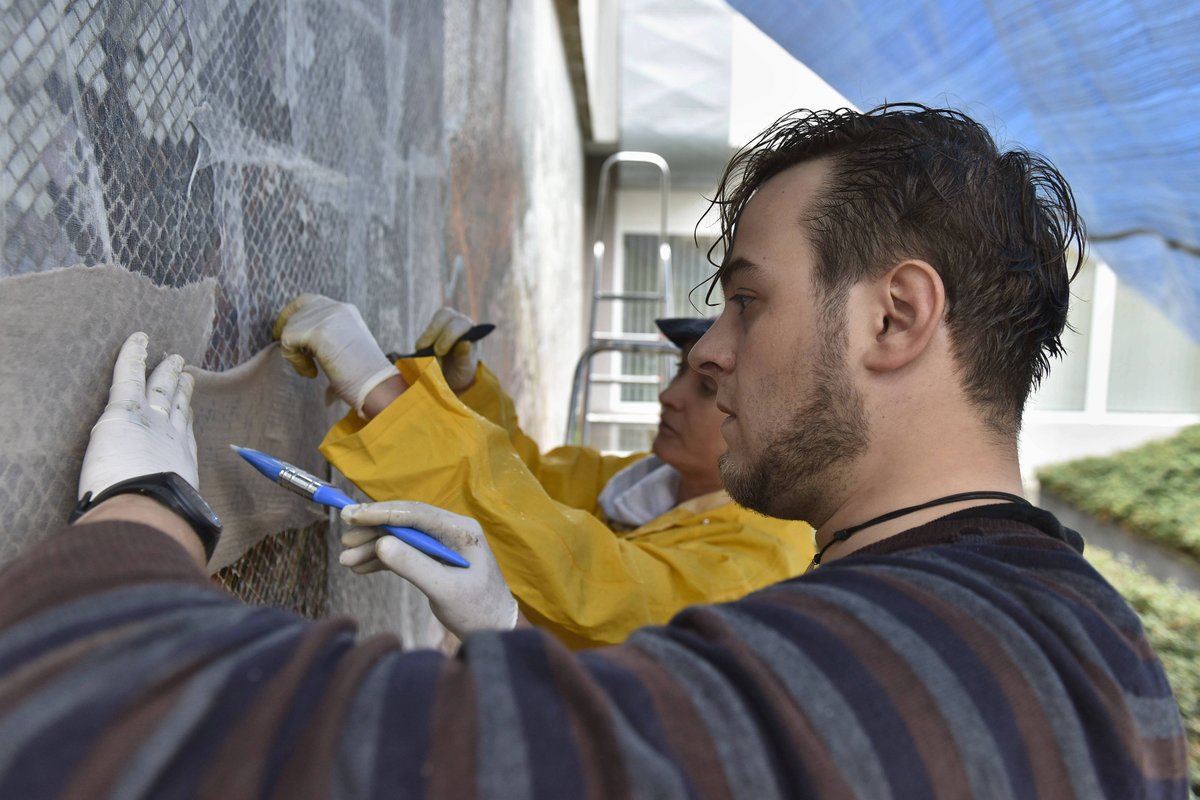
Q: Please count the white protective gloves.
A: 4